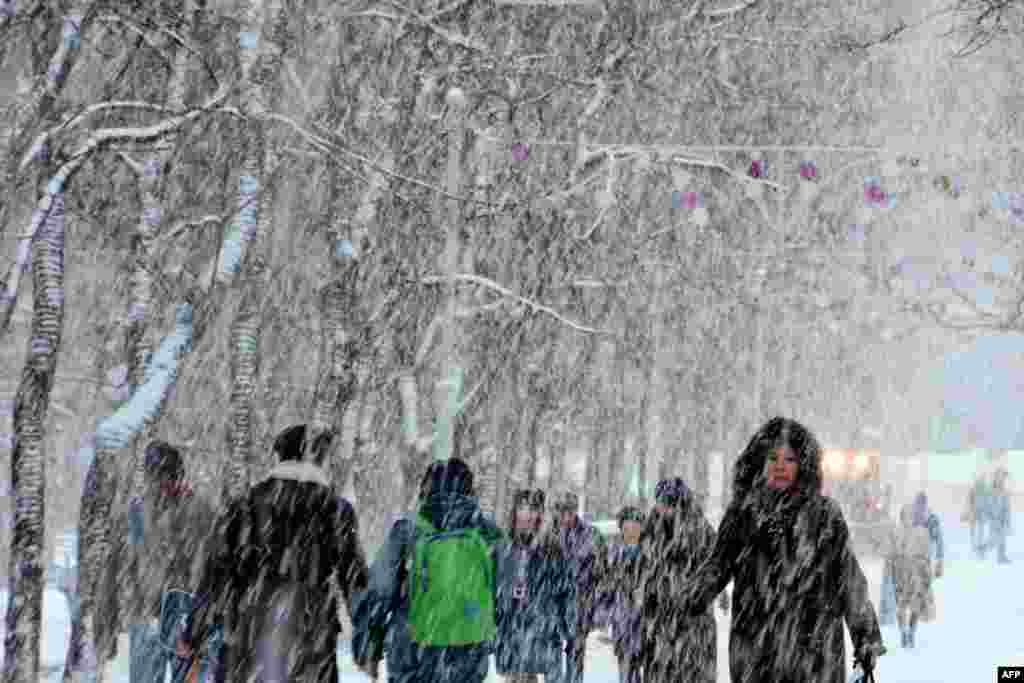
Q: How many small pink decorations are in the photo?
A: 5